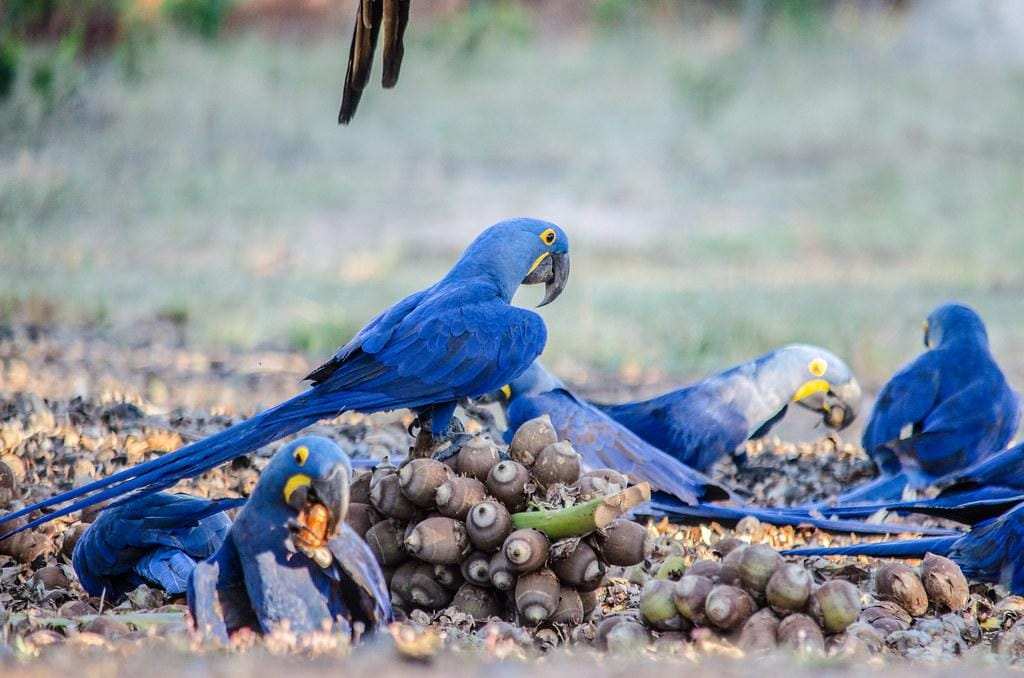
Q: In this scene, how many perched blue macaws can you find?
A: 1